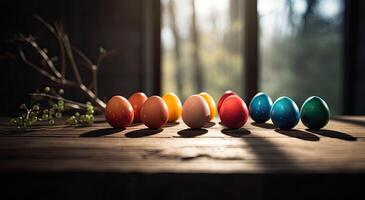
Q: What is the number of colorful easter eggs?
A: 11